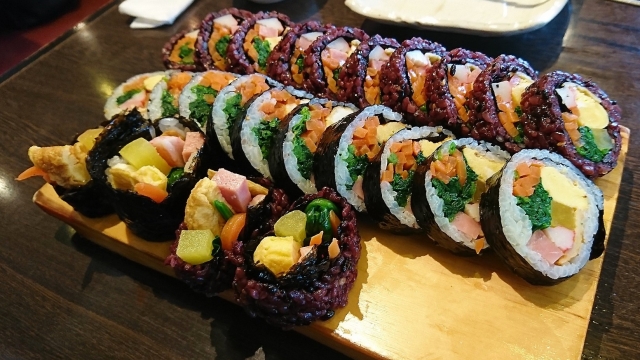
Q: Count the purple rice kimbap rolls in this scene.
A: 12